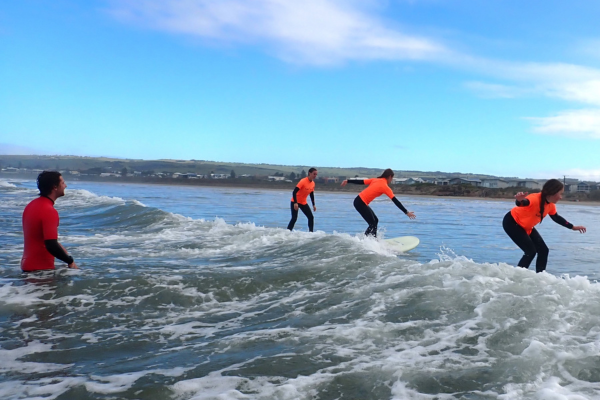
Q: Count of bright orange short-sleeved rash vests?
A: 3